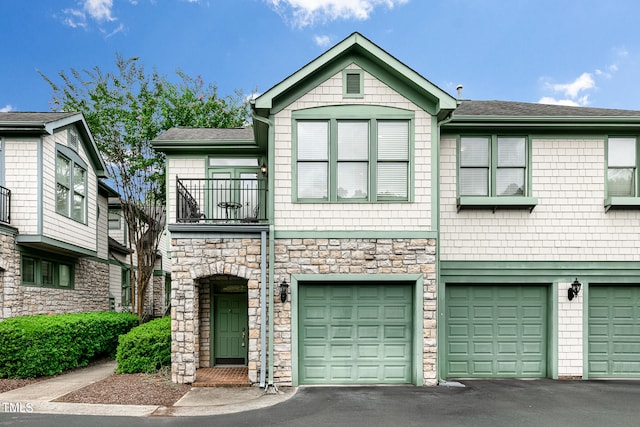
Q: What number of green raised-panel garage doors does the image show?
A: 3